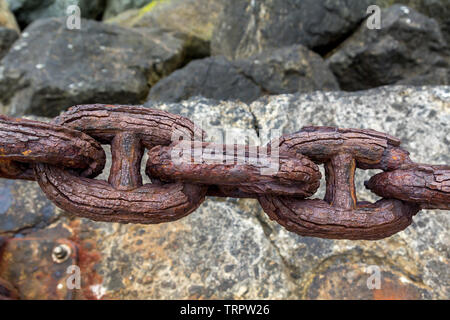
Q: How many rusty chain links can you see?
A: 5